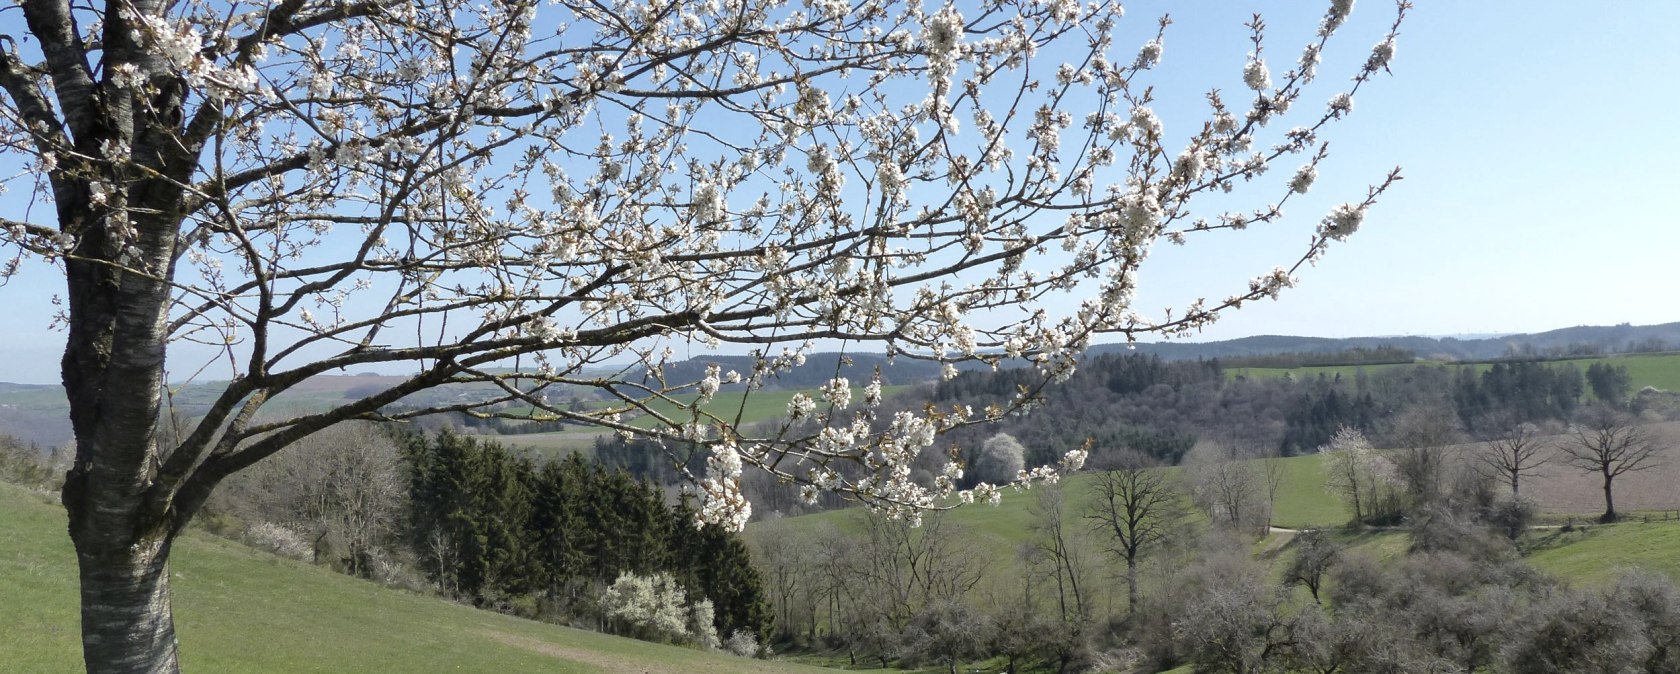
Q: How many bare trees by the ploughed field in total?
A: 2